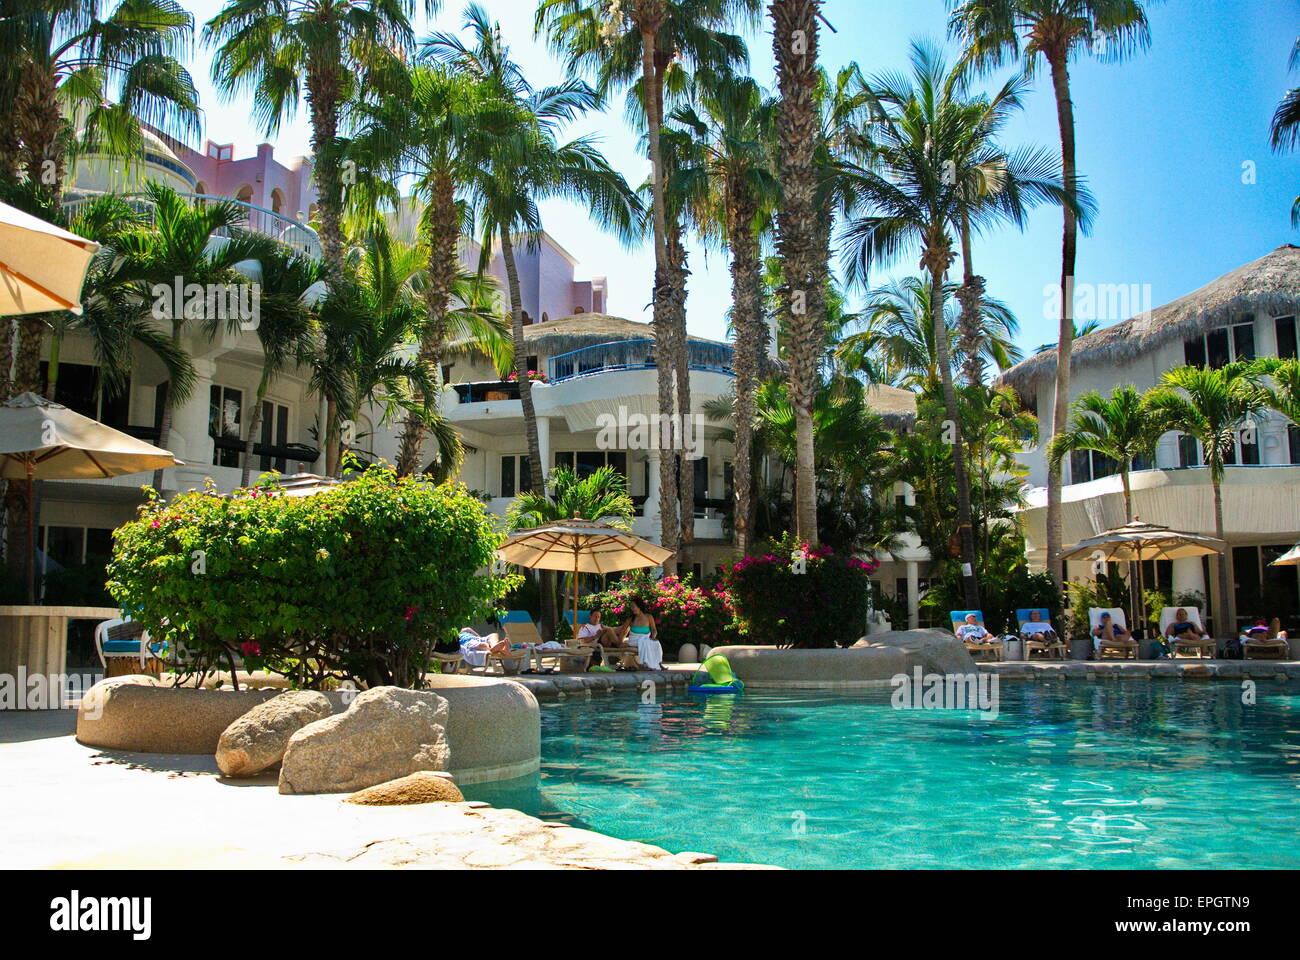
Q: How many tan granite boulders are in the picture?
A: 3